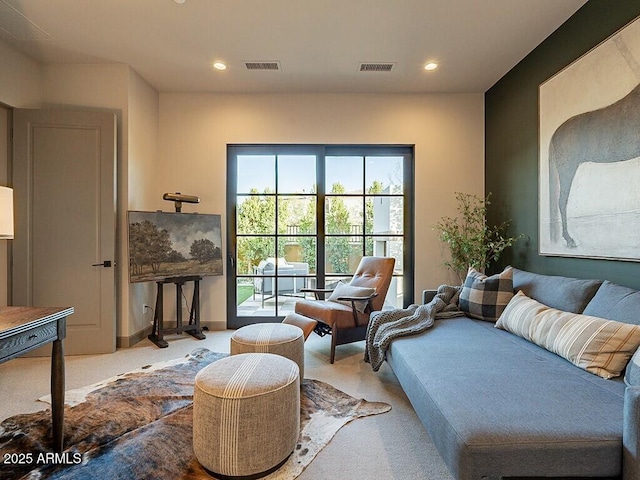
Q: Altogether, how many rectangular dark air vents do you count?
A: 2